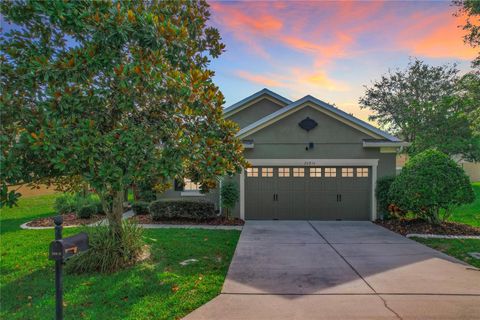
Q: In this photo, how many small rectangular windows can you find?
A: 8